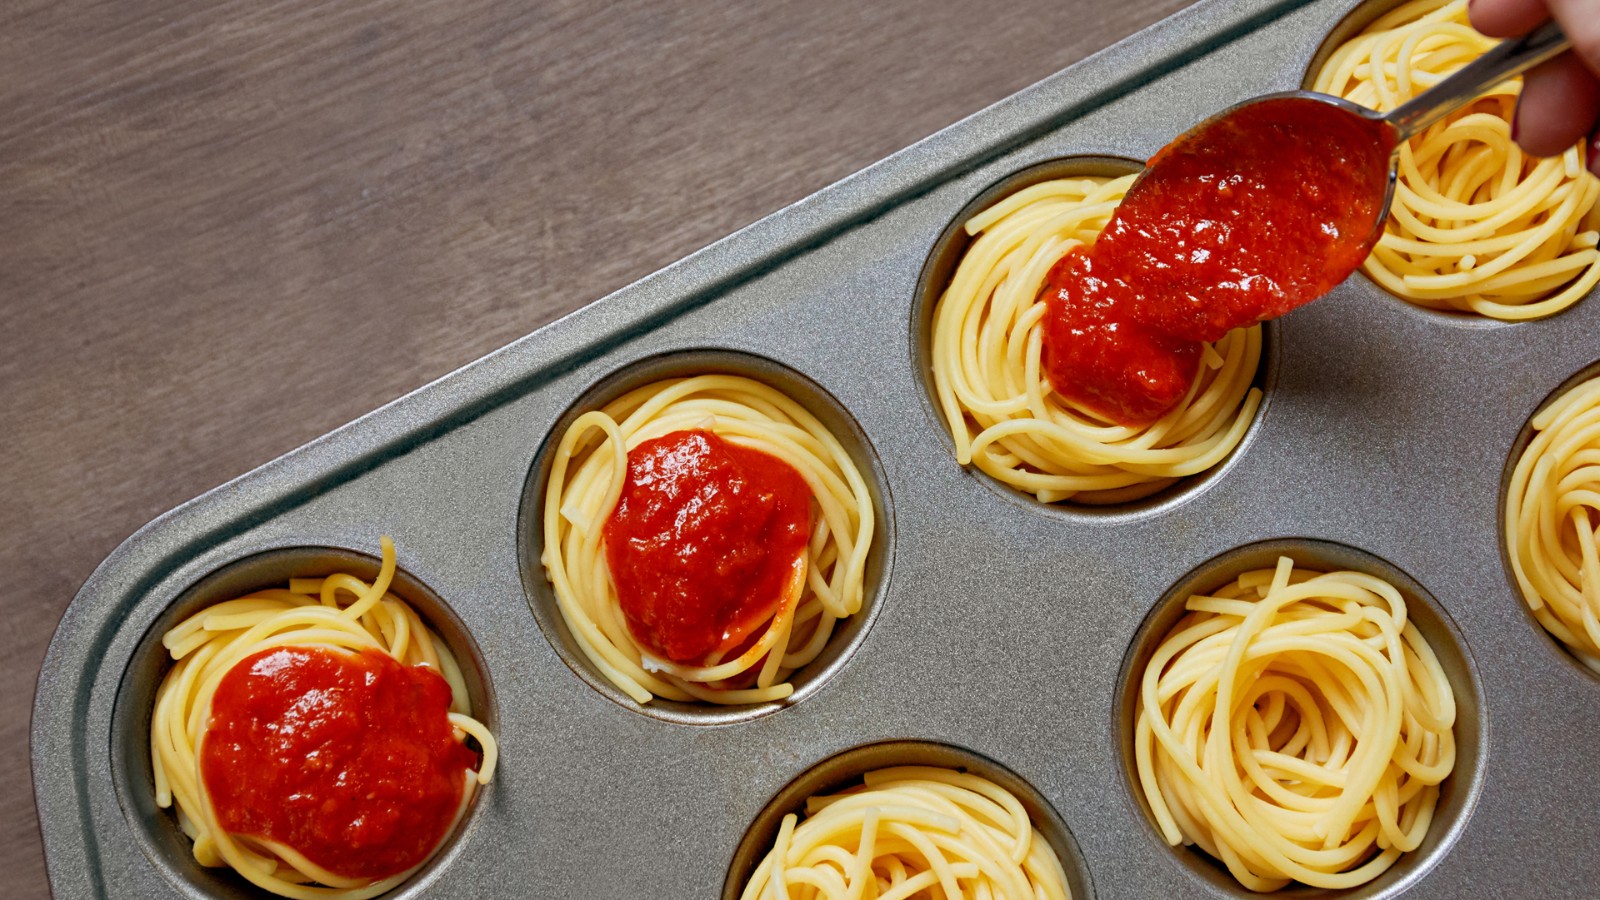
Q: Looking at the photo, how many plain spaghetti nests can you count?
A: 4